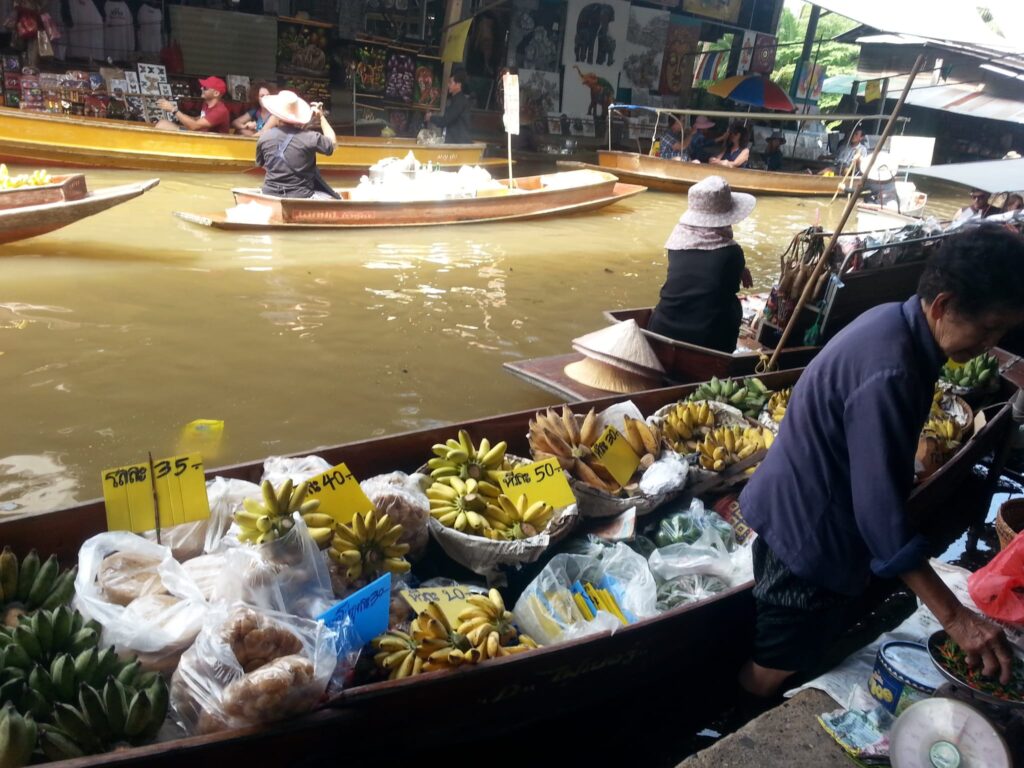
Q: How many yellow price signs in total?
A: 5